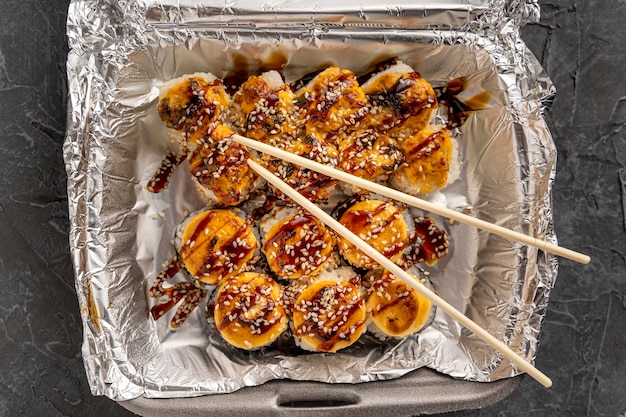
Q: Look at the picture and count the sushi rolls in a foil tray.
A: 14